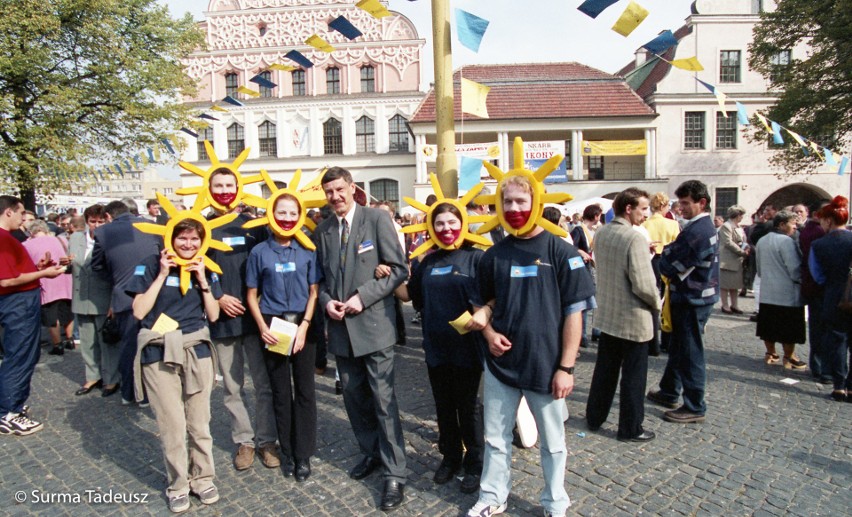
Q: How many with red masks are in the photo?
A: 4